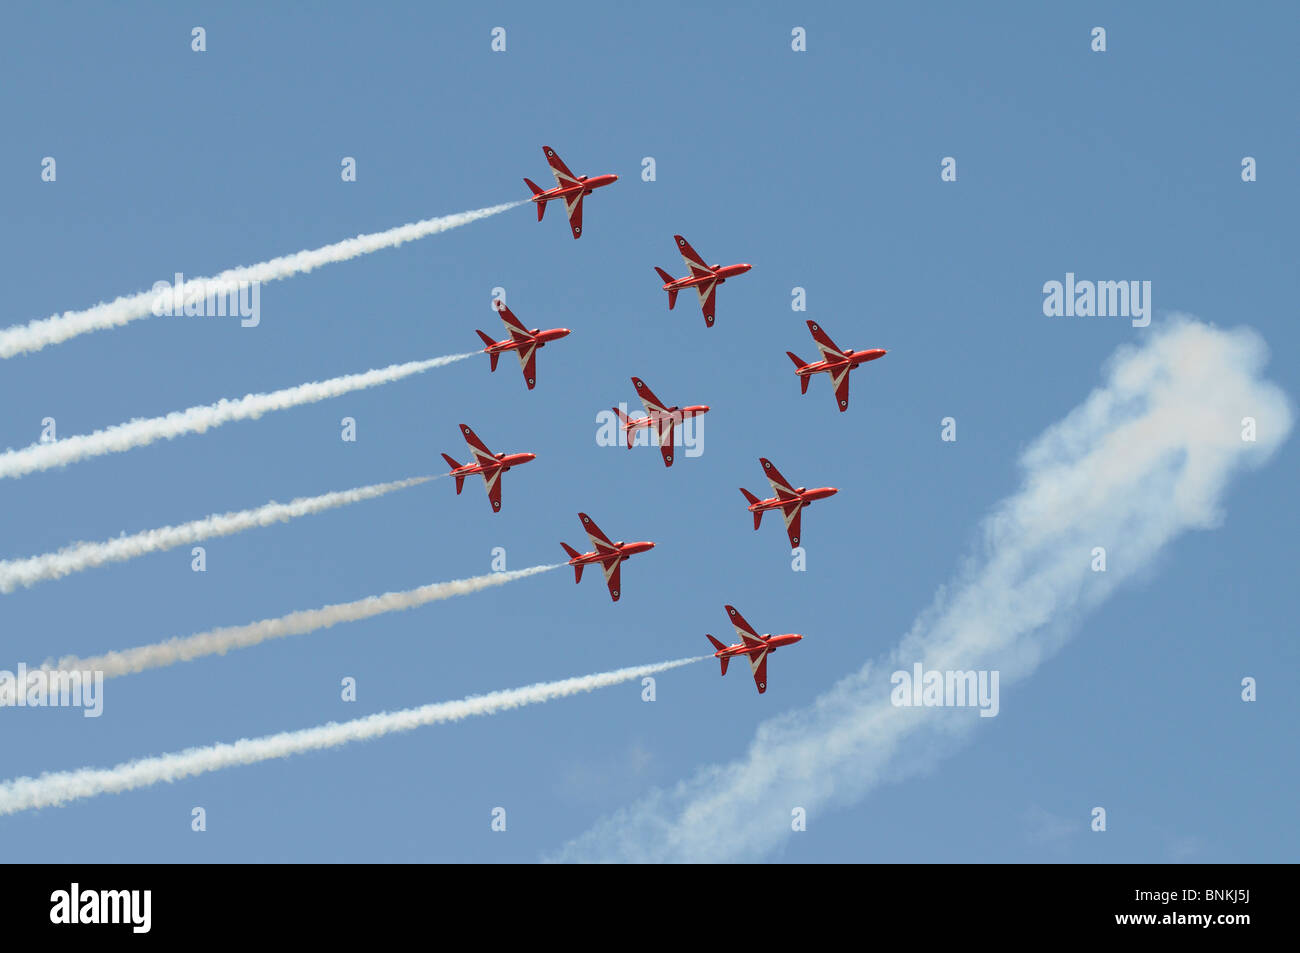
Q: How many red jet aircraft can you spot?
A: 9